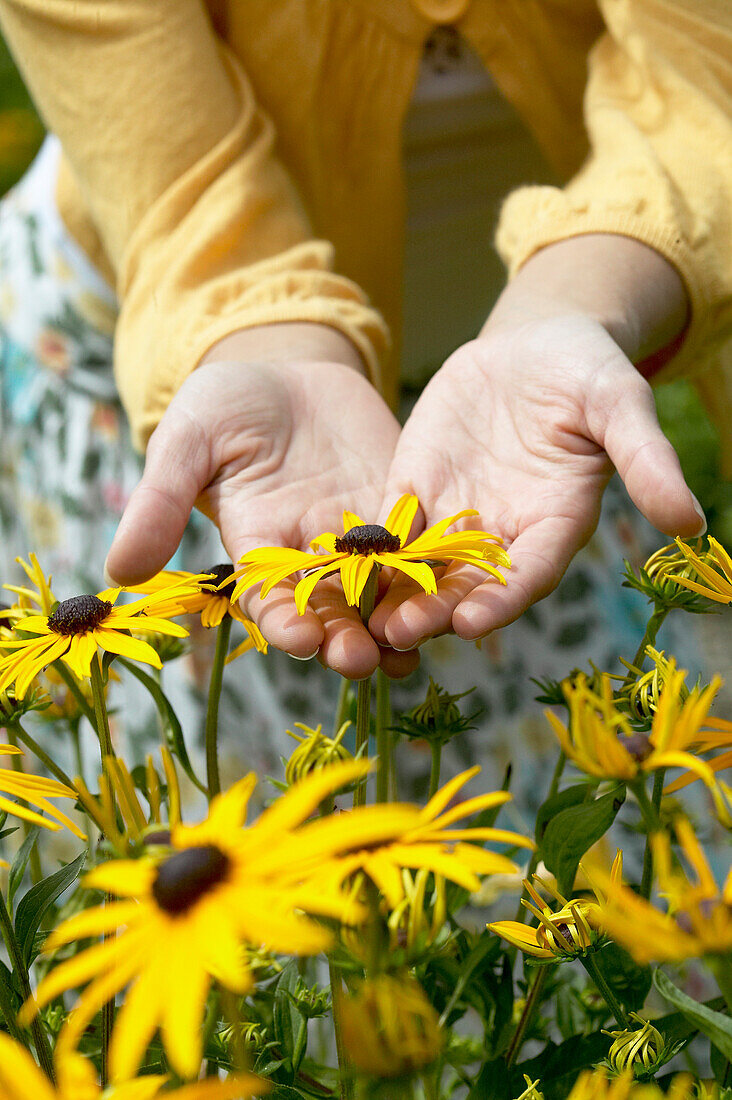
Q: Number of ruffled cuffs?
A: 2